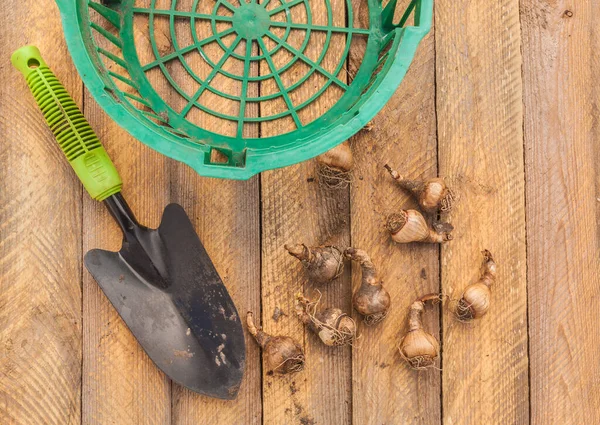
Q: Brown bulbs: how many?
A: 9